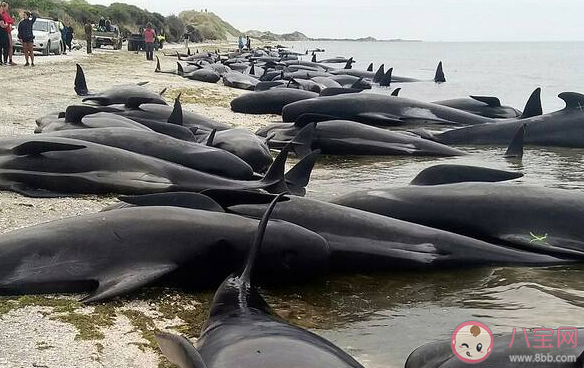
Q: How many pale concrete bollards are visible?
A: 0